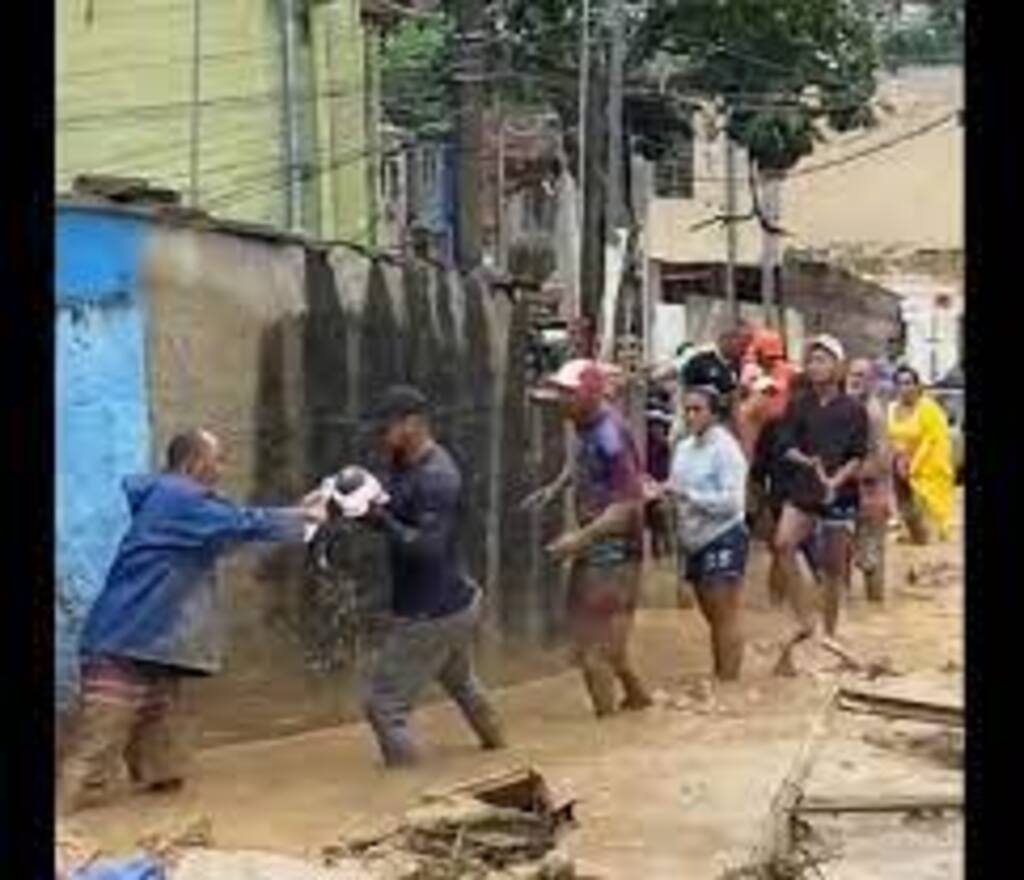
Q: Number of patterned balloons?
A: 0